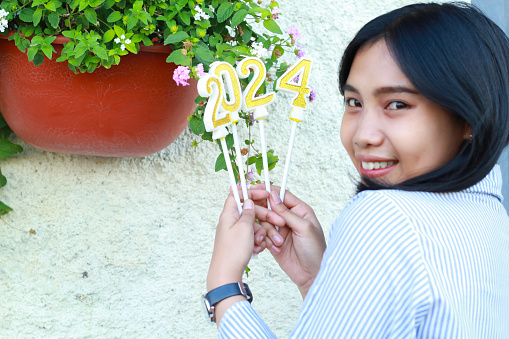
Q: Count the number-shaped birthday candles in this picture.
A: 4